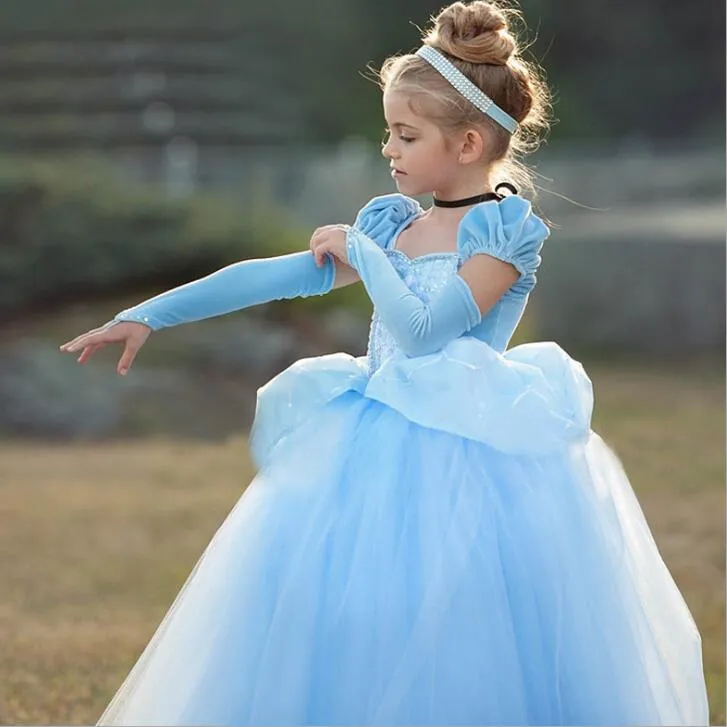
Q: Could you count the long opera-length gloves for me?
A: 2